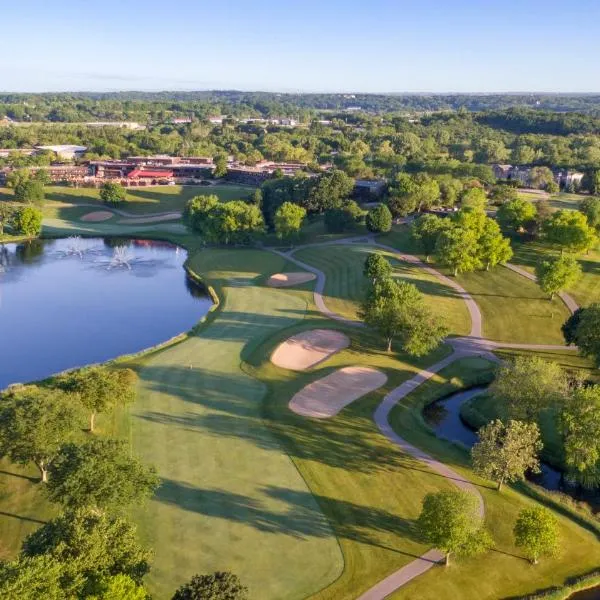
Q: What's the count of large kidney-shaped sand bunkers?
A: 2